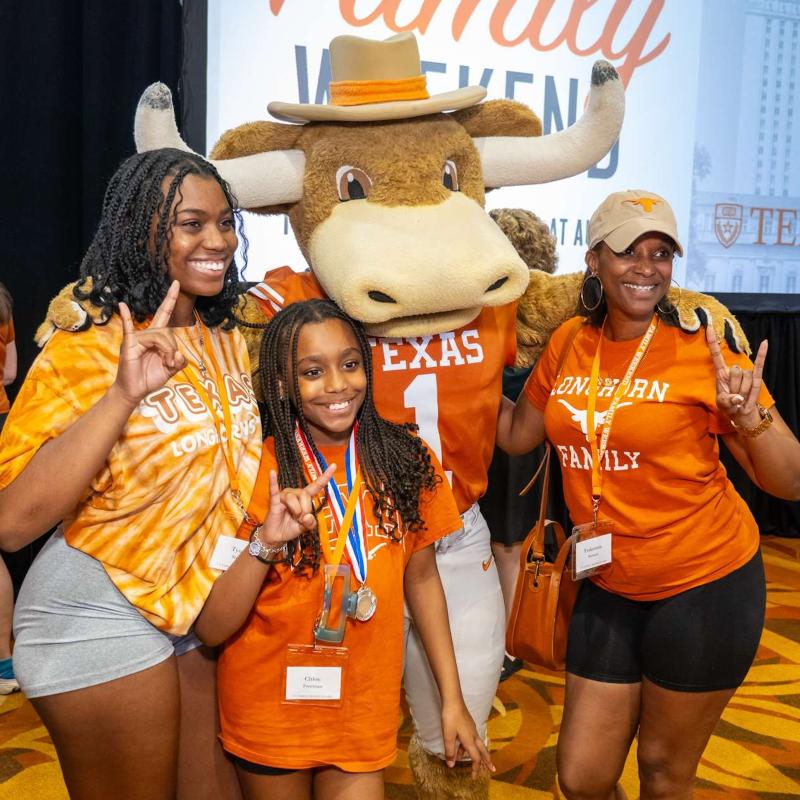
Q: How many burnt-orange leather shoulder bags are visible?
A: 1